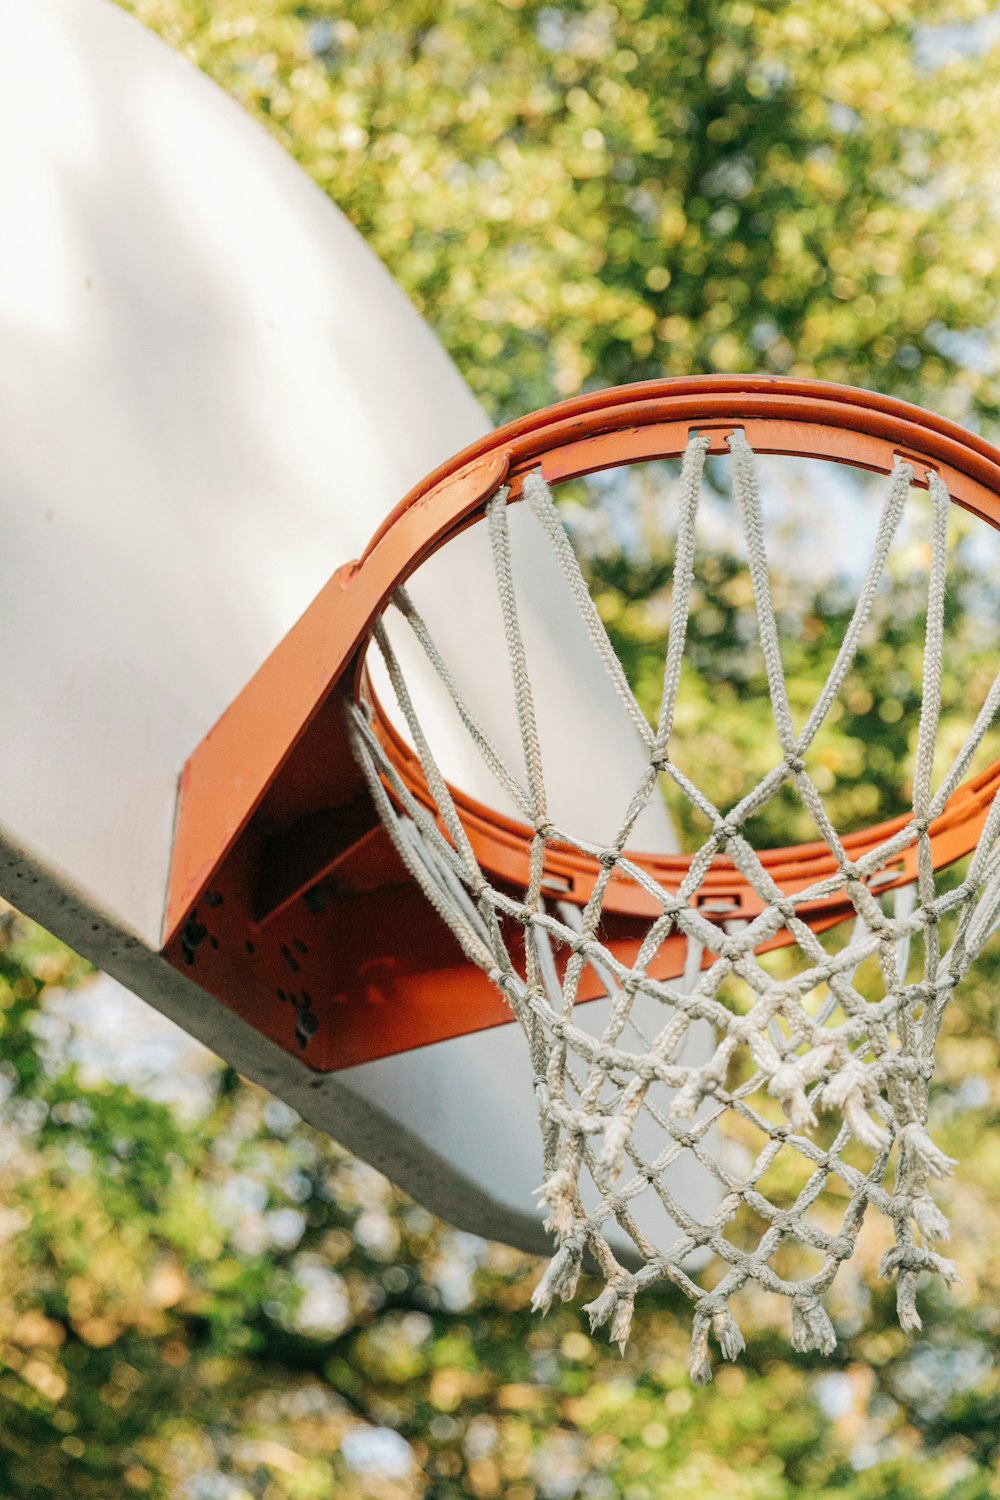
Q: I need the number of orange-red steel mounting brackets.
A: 1